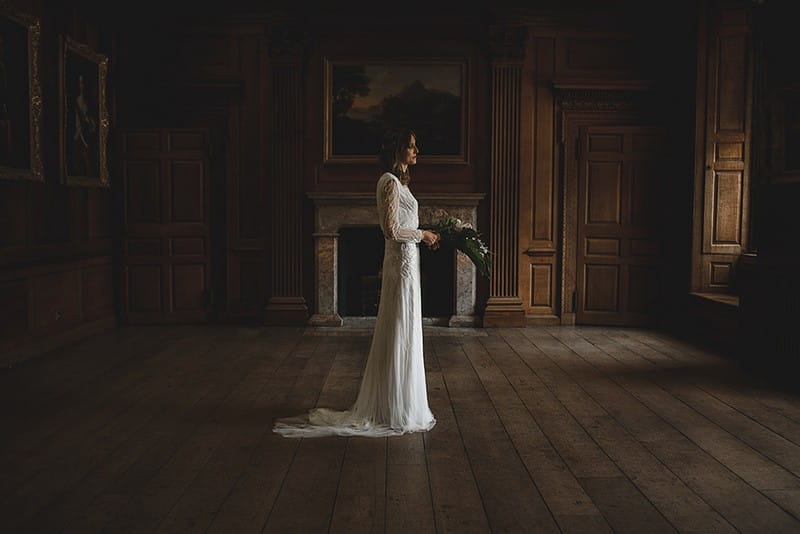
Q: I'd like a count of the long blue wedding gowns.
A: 0